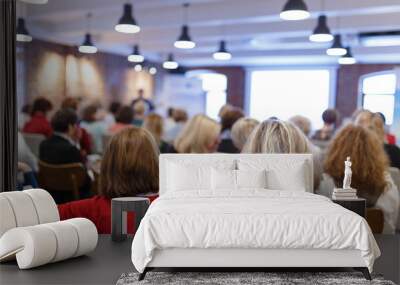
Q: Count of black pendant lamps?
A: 11